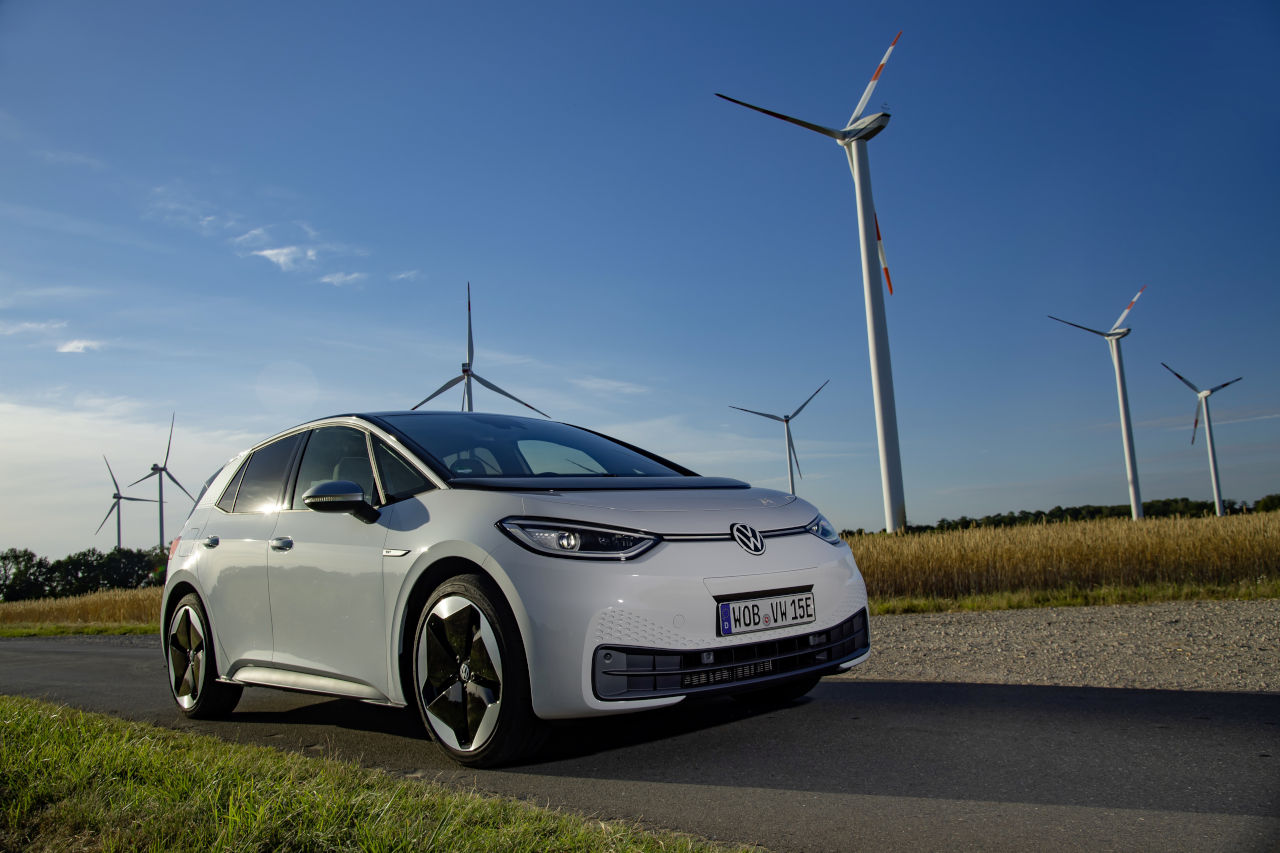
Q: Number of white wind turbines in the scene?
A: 7